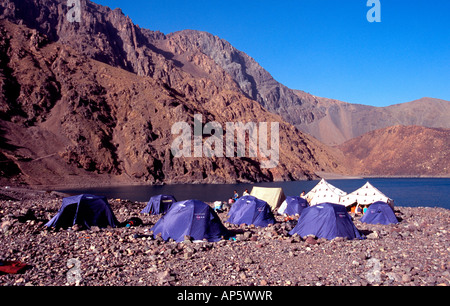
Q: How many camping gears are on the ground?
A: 10